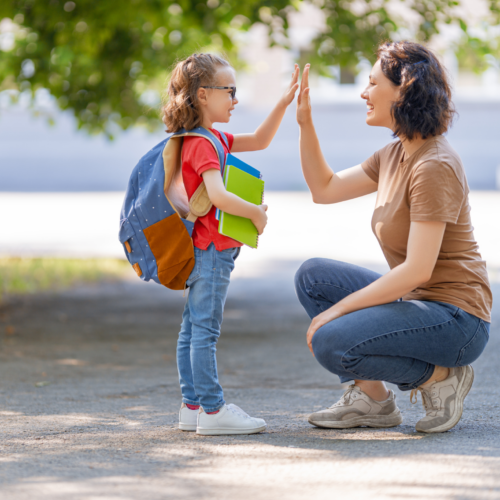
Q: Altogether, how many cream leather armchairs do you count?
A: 0